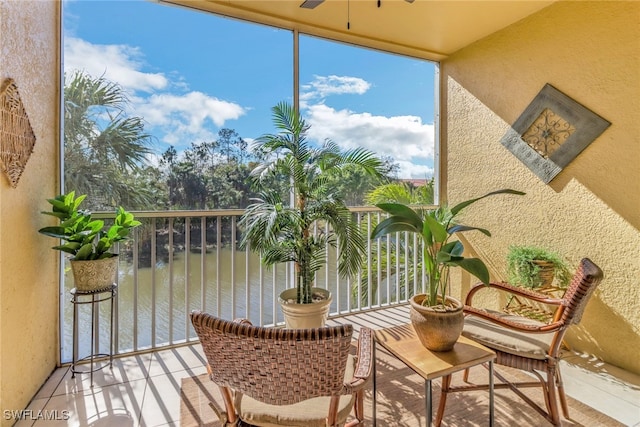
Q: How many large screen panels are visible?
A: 2